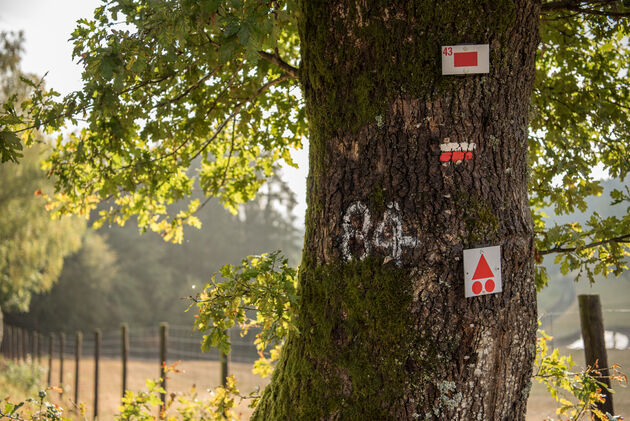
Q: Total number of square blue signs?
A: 0